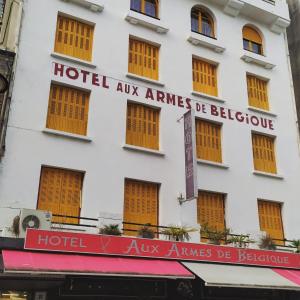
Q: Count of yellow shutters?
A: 12